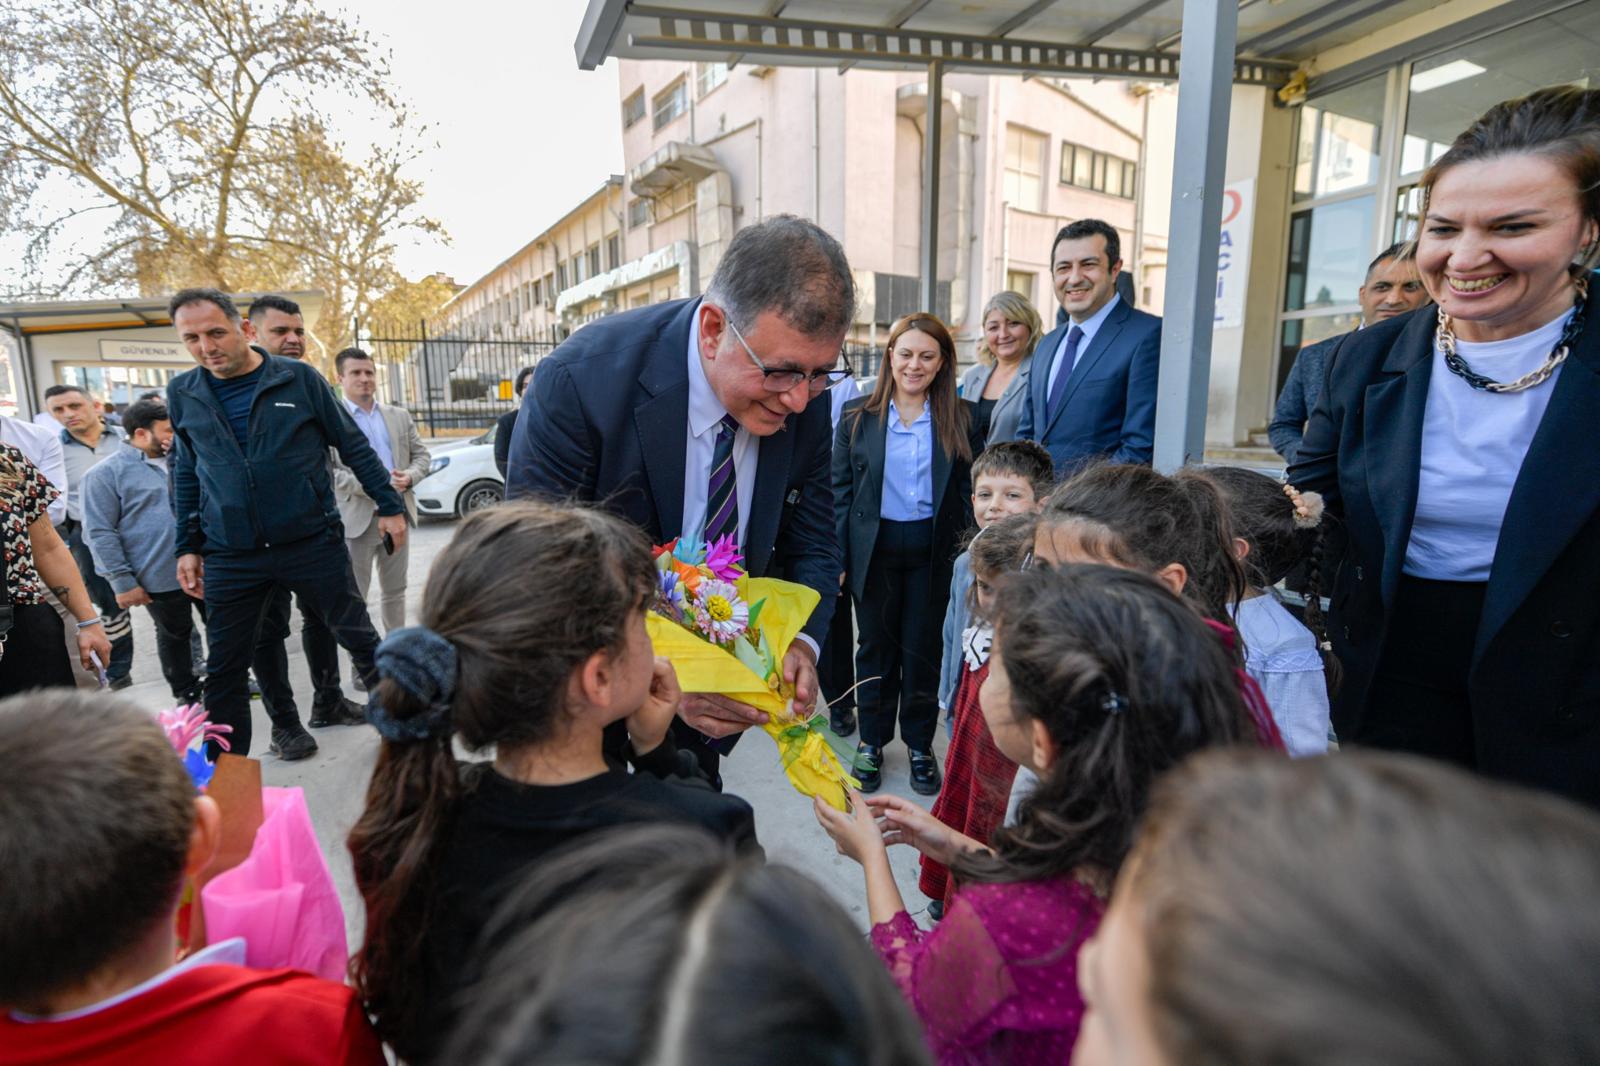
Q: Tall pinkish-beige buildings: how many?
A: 1